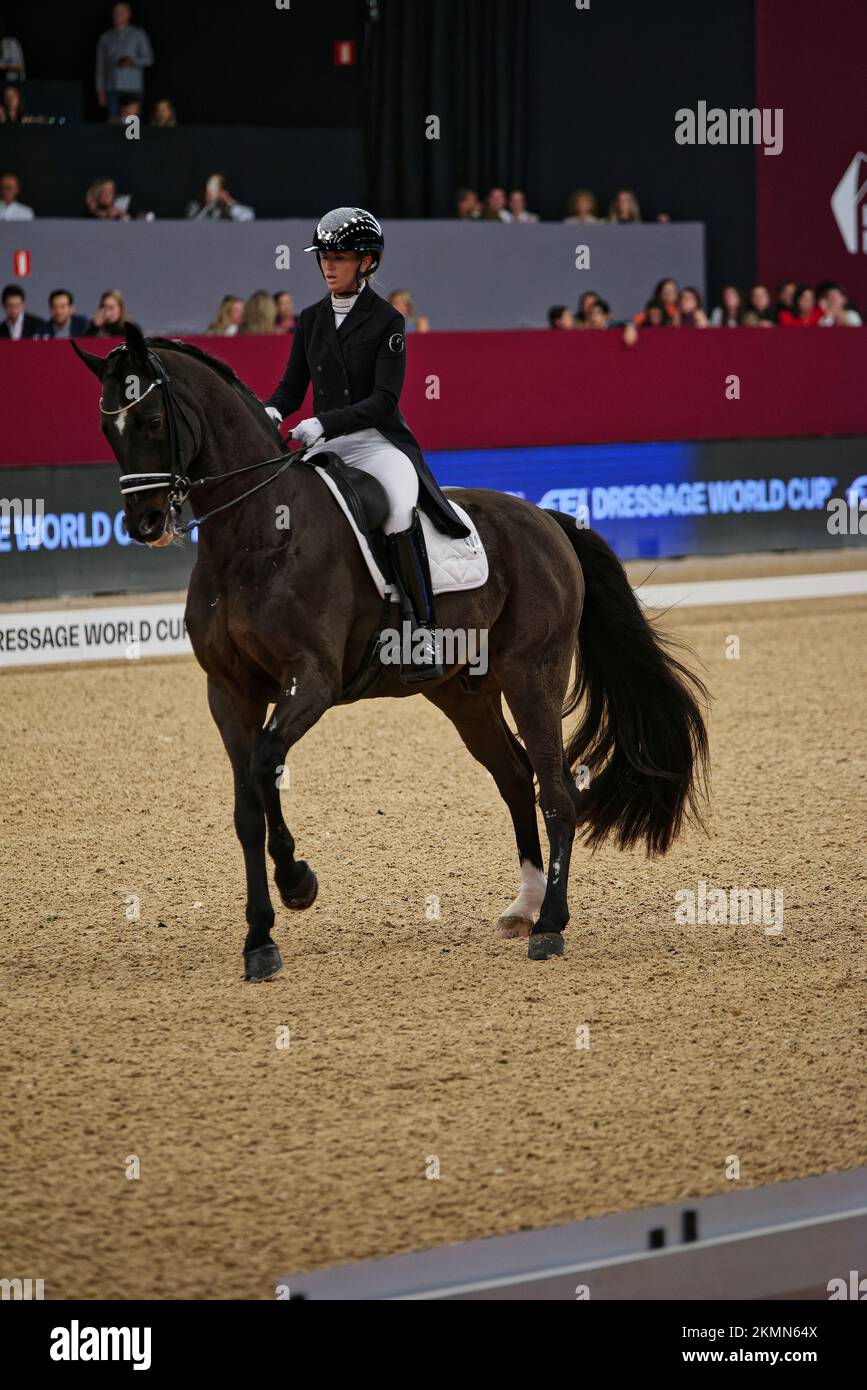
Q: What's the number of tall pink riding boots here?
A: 0